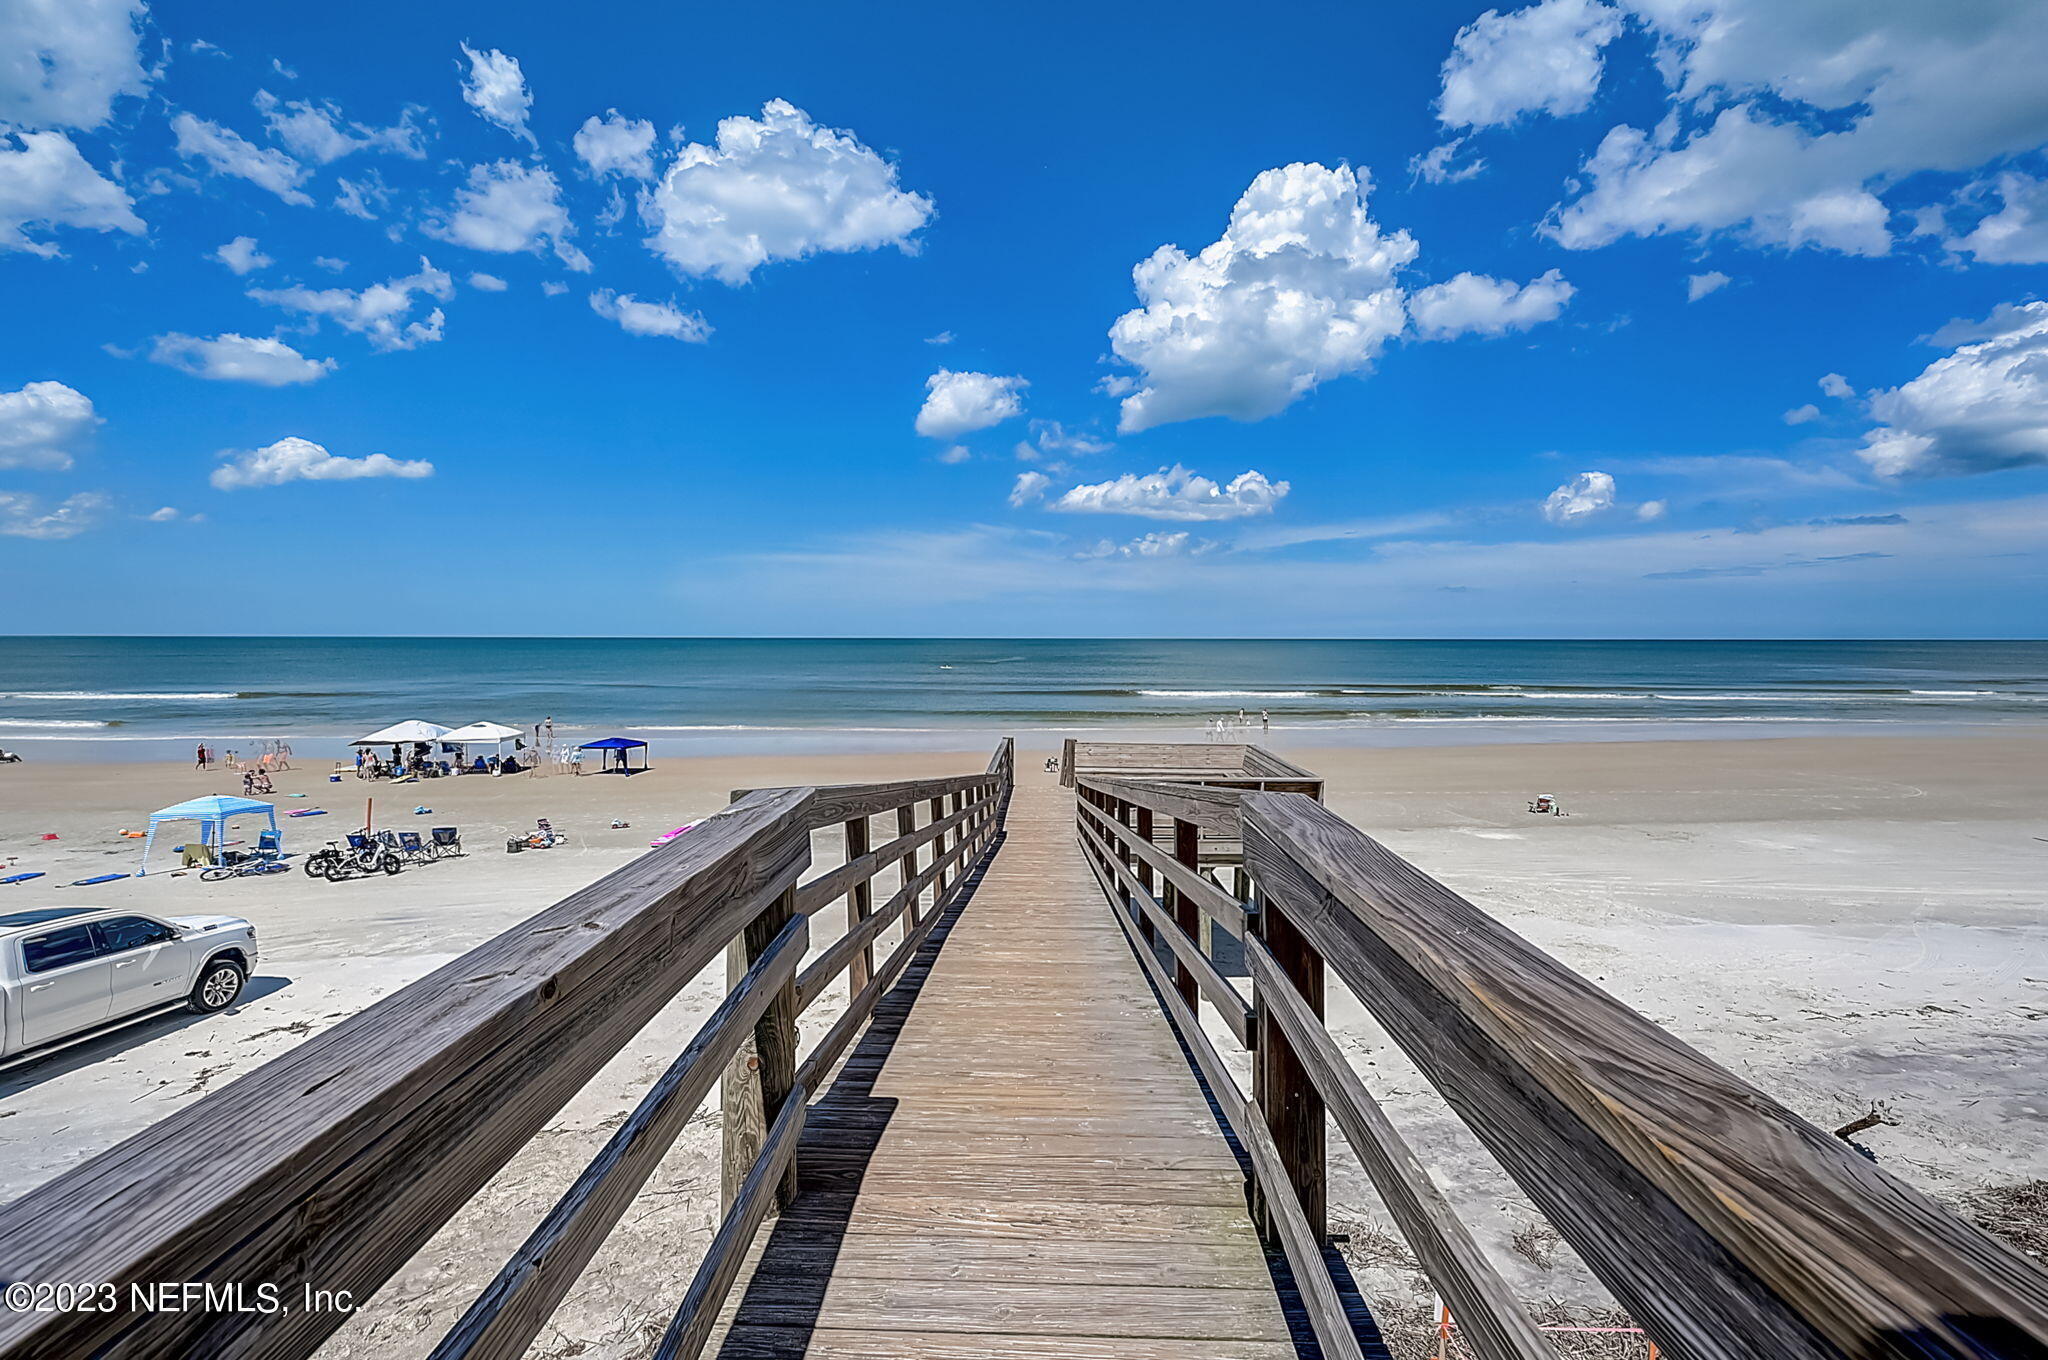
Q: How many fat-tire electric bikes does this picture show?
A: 2